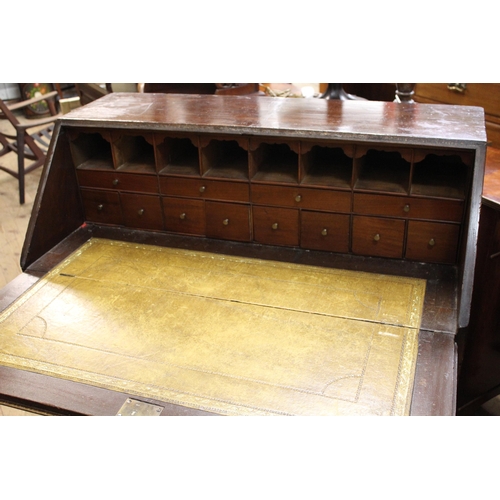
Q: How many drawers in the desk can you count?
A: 12